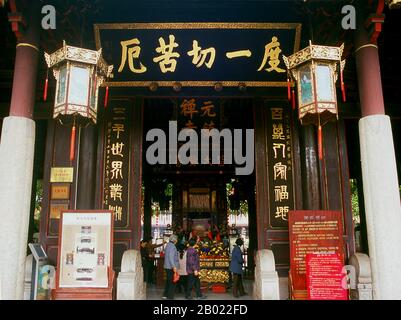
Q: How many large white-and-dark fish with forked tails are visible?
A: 0